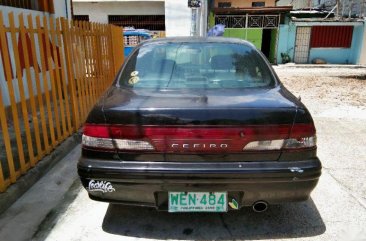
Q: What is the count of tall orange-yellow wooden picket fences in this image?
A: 1